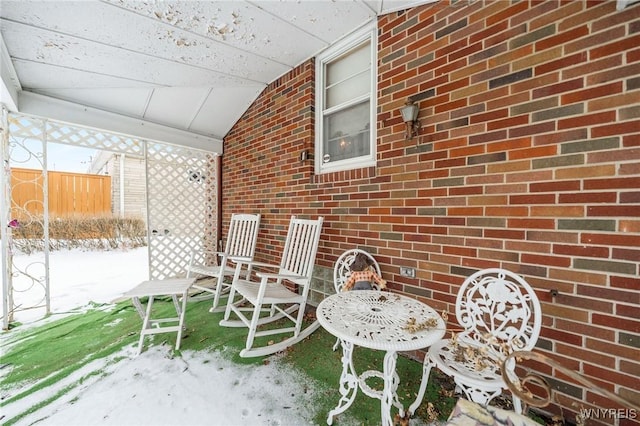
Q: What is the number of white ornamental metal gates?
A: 1